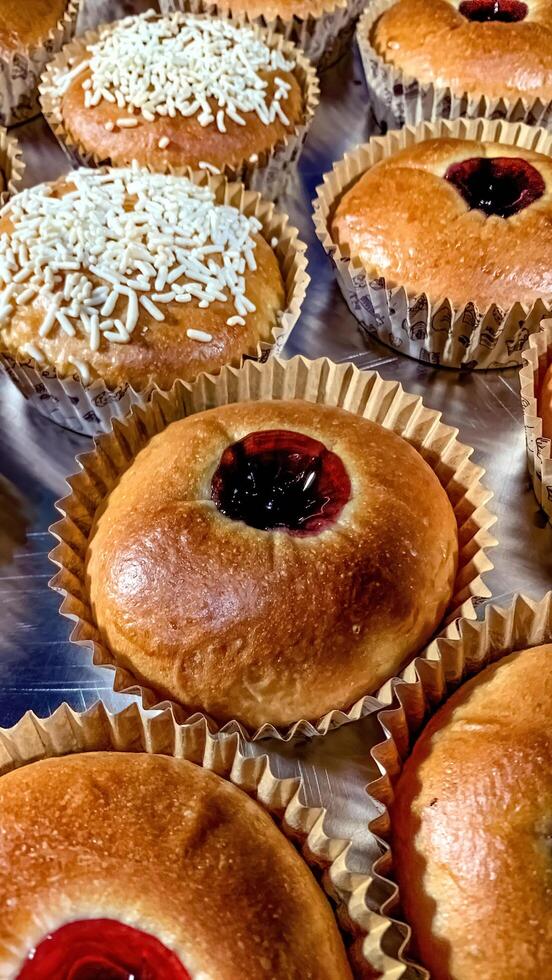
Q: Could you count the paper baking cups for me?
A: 11